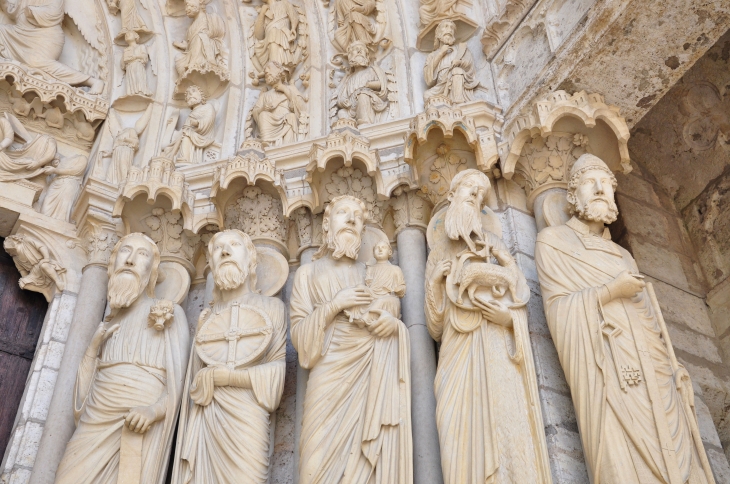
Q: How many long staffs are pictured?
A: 1